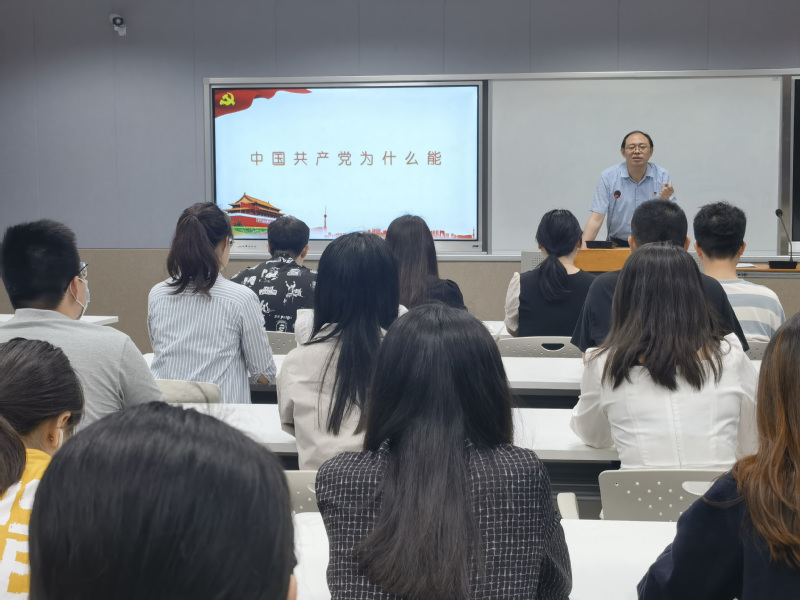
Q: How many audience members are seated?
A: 13